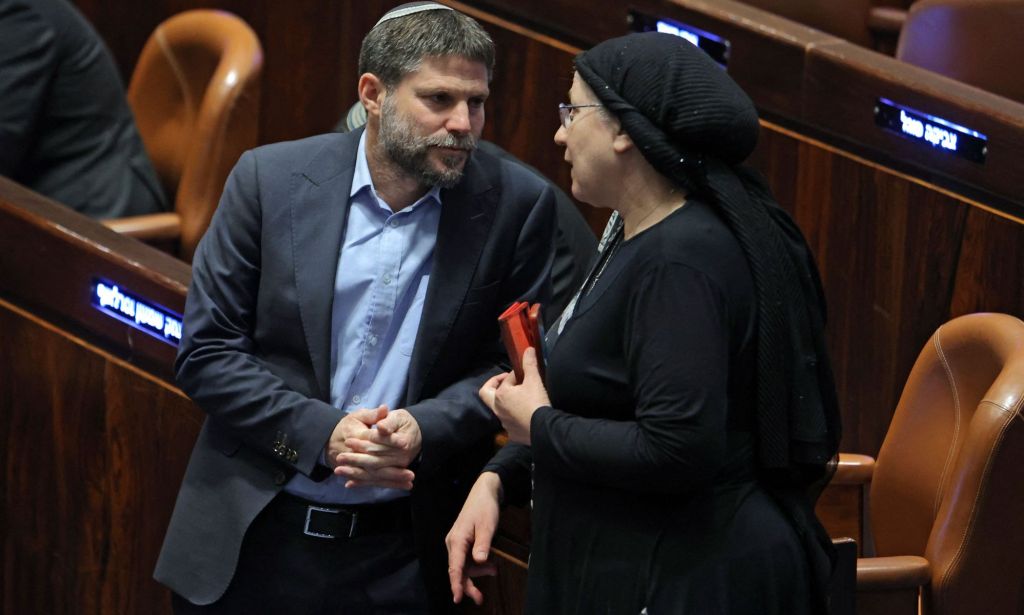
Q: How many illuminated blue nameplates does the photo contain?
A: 3